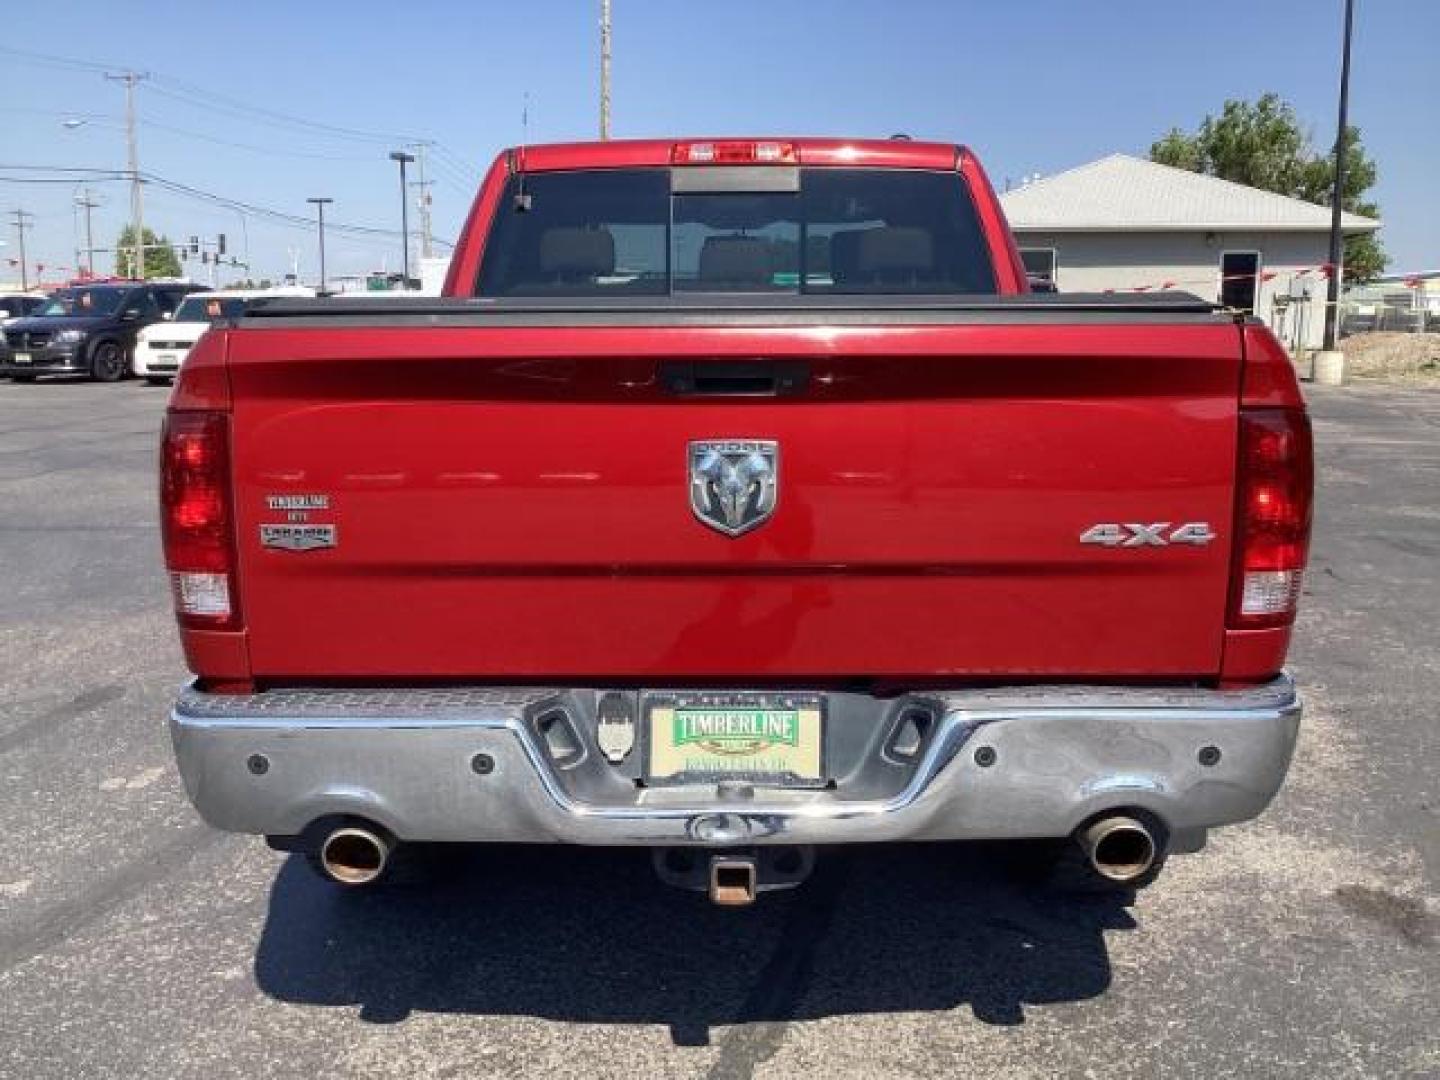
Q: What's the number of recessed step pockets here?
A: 2